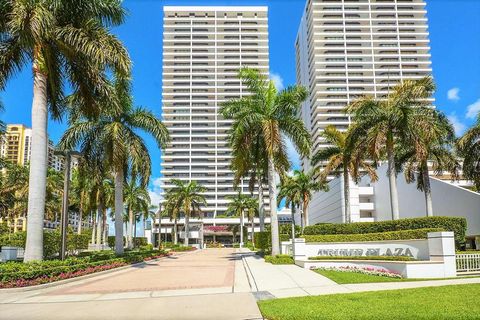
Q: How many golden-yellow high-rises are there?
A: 1